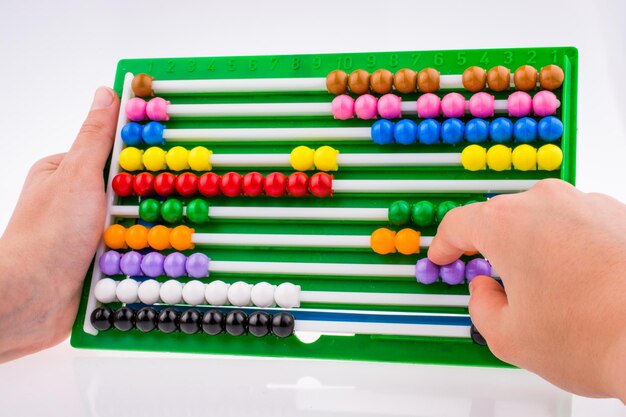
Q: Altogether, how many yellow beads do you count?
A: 10